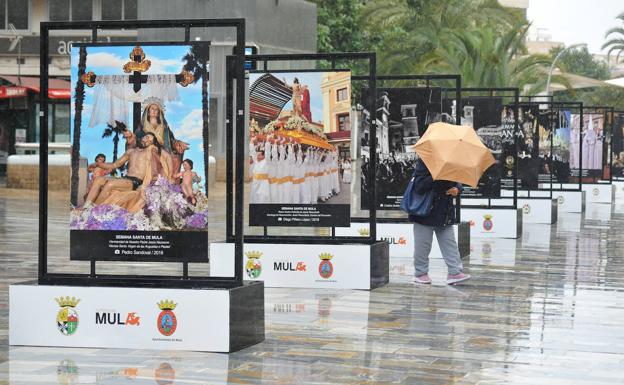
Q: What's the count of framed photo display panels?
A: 8